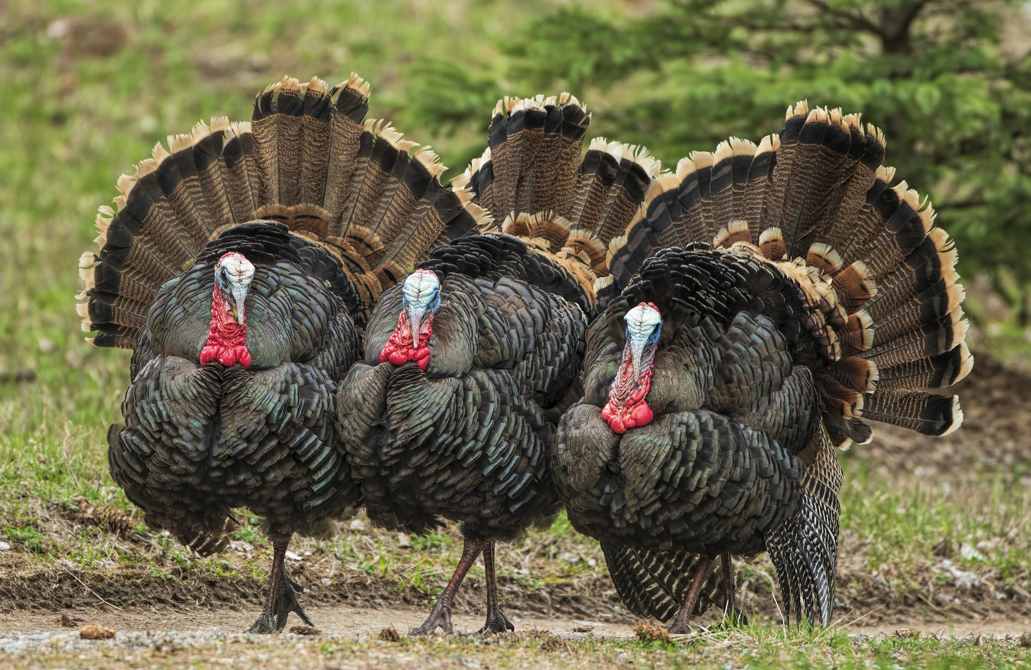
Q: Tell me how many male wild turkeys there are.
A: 3